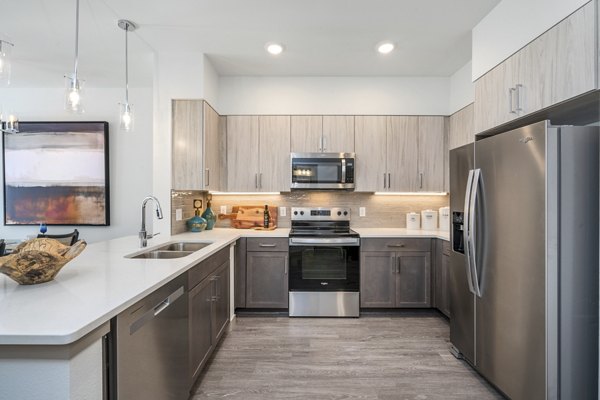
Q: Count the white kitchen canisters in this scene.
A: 3